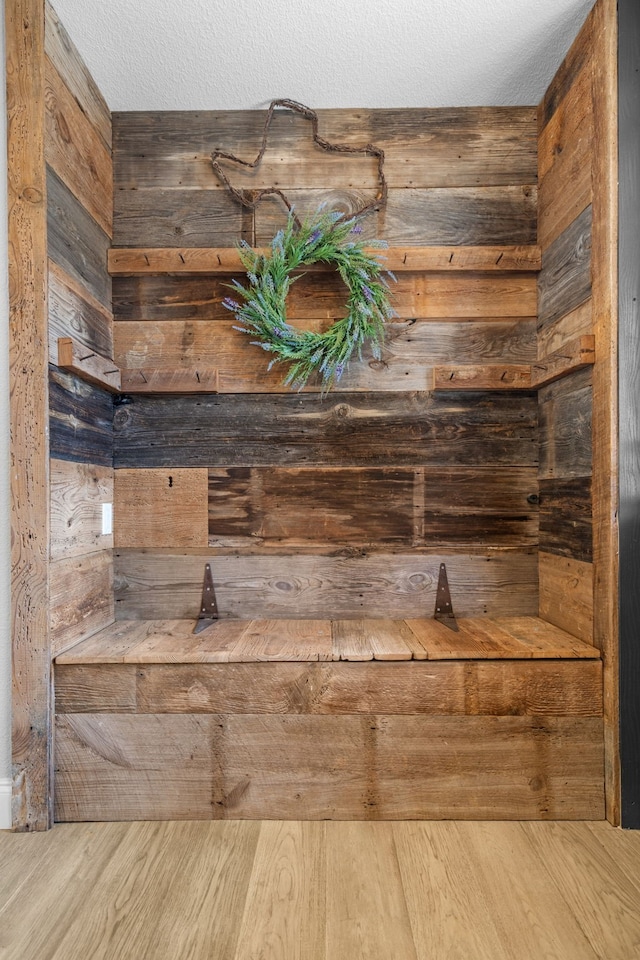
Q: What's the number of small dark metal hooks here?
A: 14